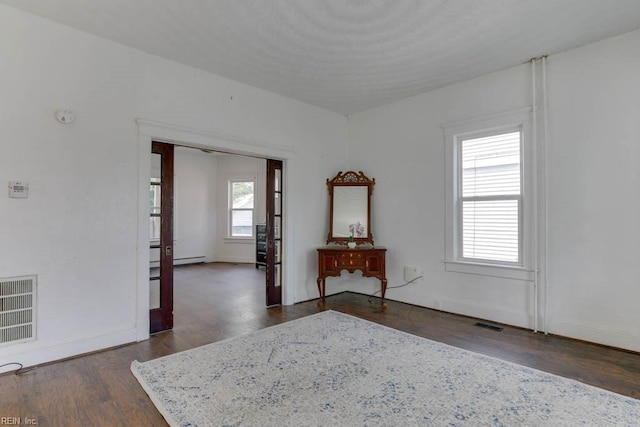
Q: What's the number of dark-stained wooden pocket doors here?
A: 2